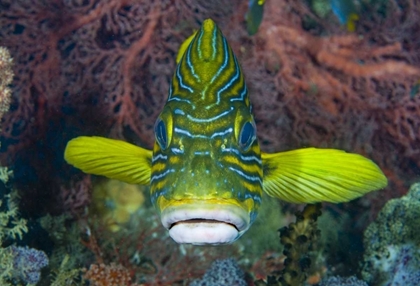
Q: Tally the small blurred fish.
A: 2